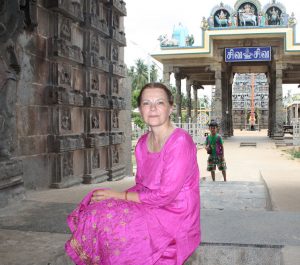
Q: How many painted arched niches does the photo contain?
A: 3